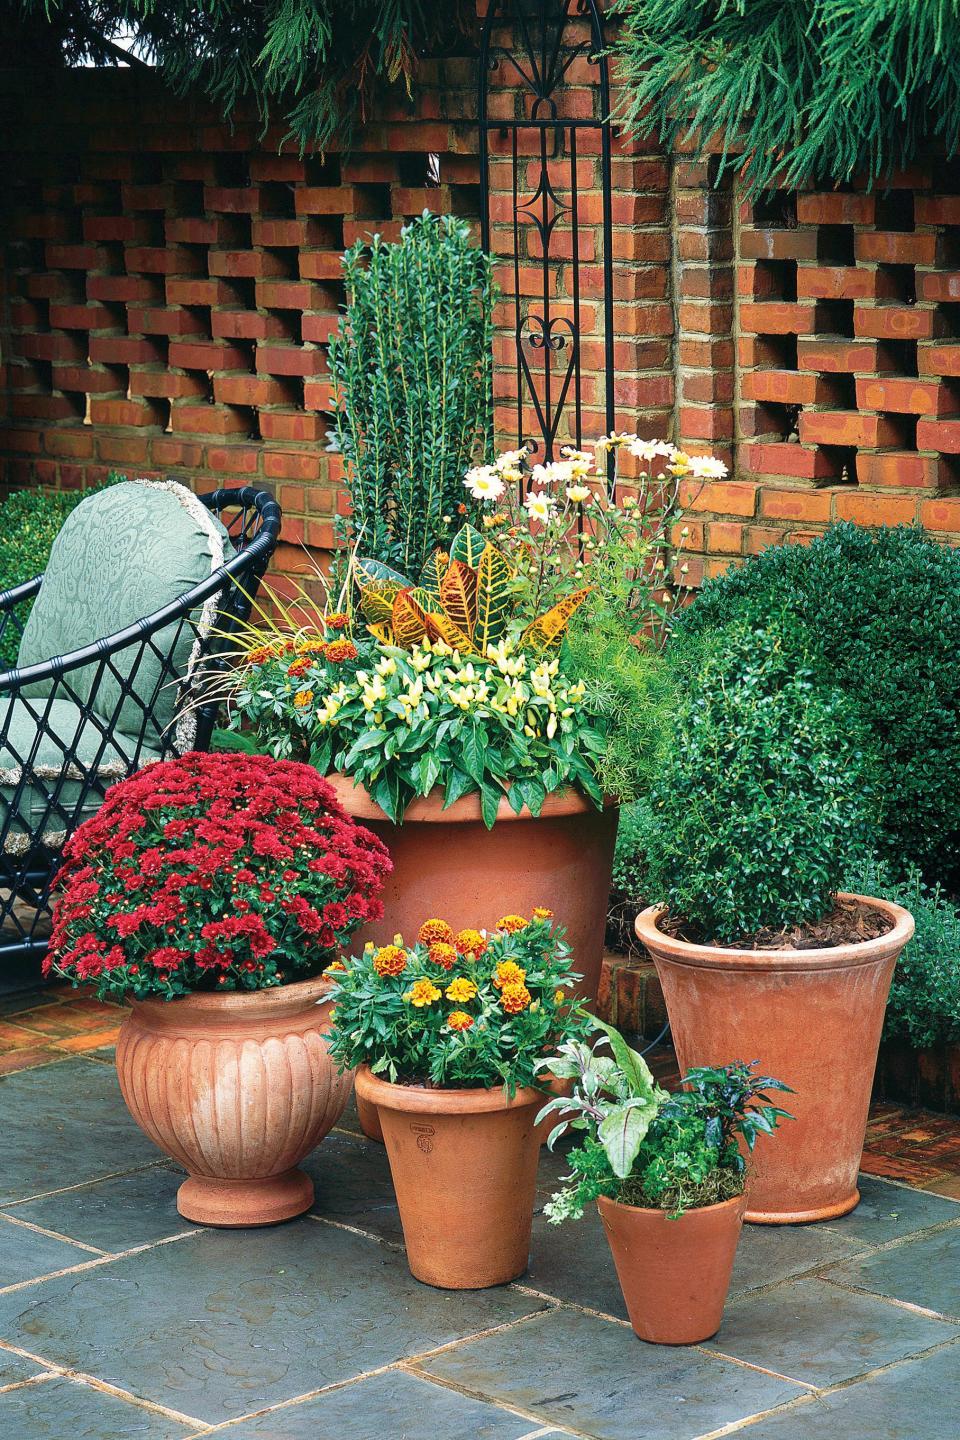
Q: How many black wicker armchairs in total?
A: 1